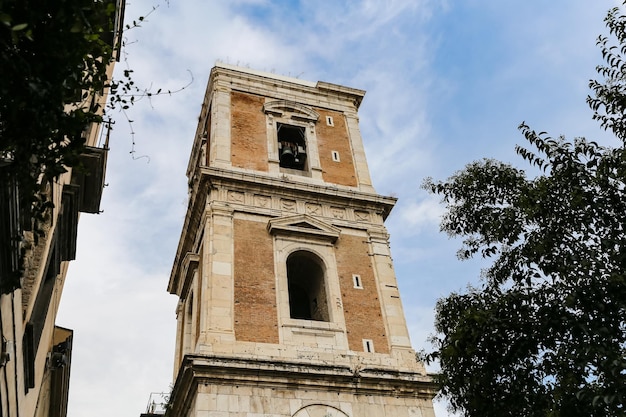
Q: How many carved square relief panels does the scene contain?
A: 6